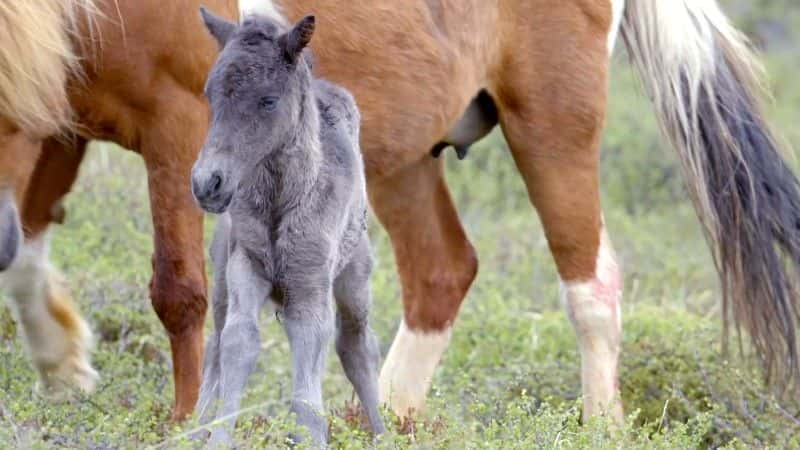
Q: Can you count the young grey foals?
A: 1